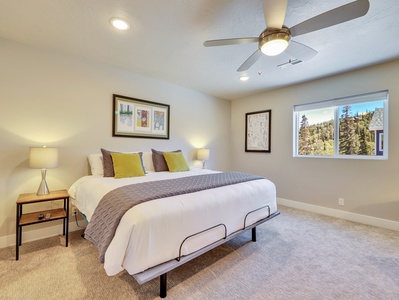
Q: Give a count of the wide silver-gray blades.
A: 5